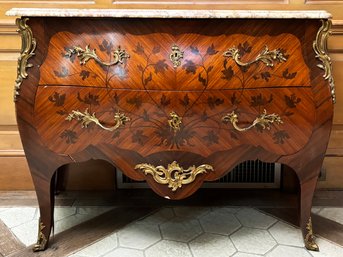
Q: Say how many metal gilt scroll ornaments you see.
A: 11